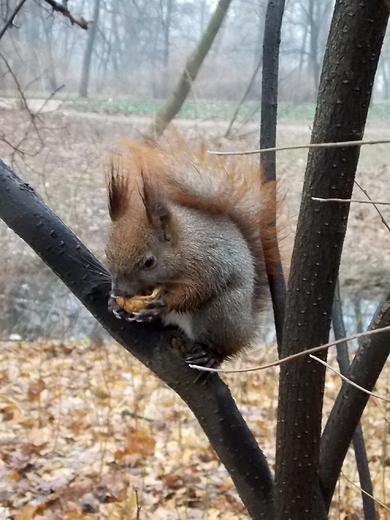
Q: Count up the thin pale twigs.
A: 4